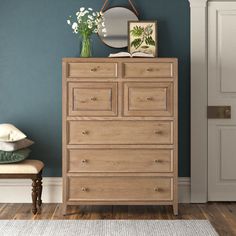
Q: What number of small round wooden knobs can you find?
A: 10